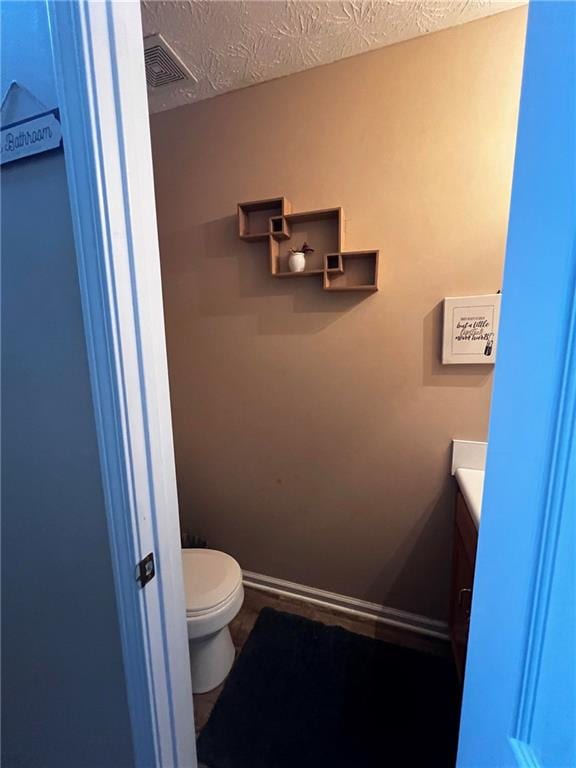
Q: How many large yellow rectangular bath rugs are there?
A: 0